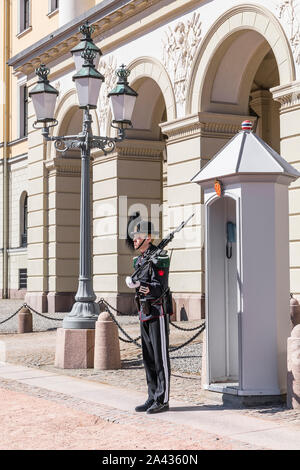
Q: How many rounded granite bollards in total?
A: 4